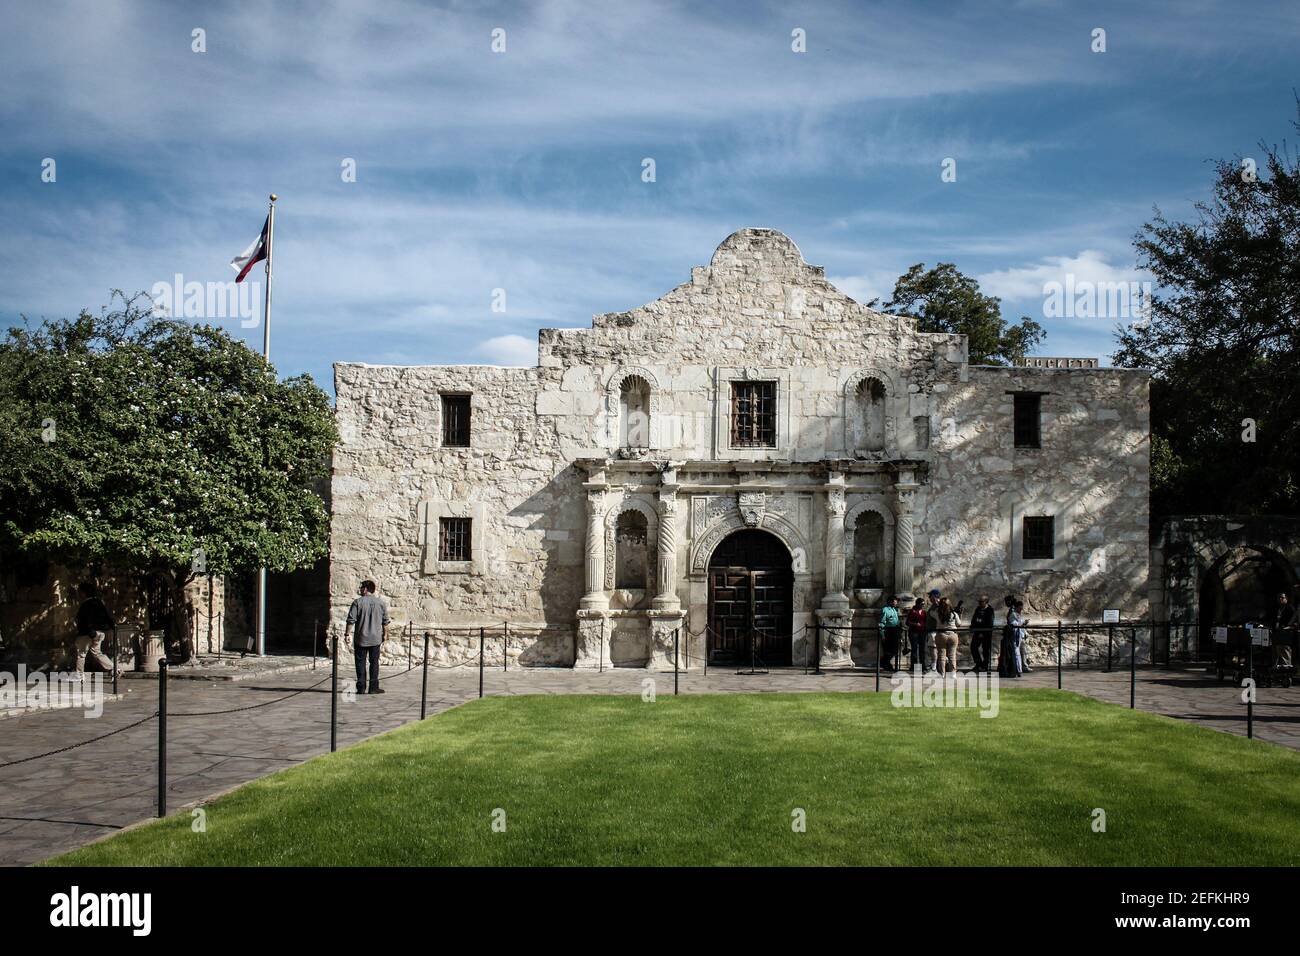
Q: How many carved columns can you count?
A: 4